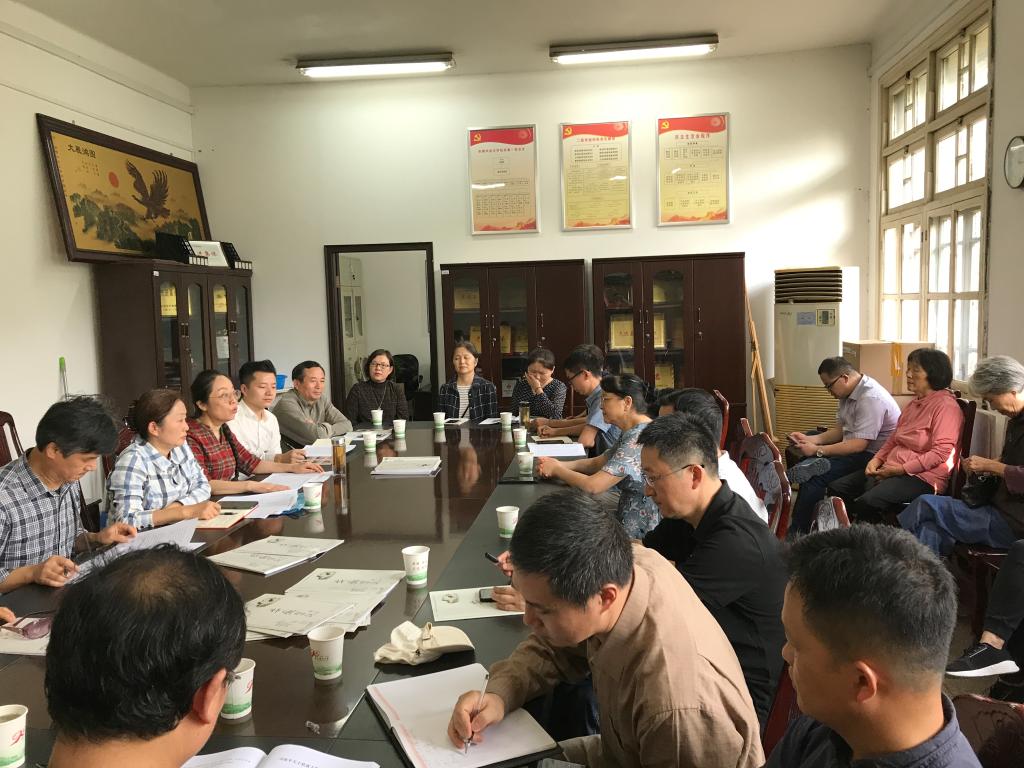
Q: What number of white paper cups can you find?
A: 13